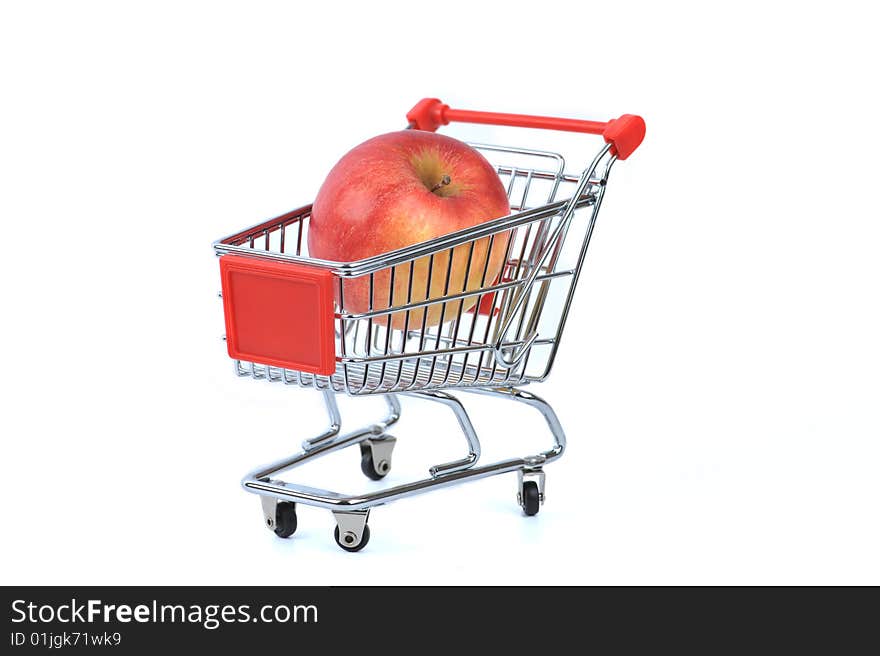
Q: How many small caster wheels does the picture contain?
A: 4